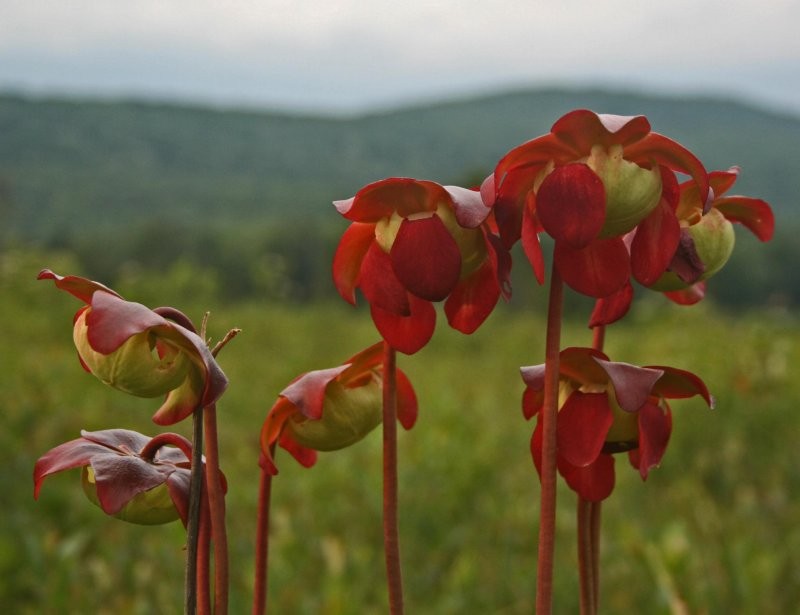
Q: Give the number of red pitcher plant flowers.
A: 7